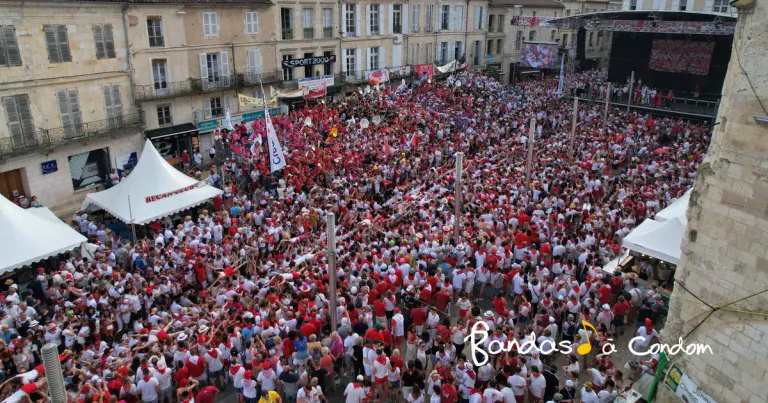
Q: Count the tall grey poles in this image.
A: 7